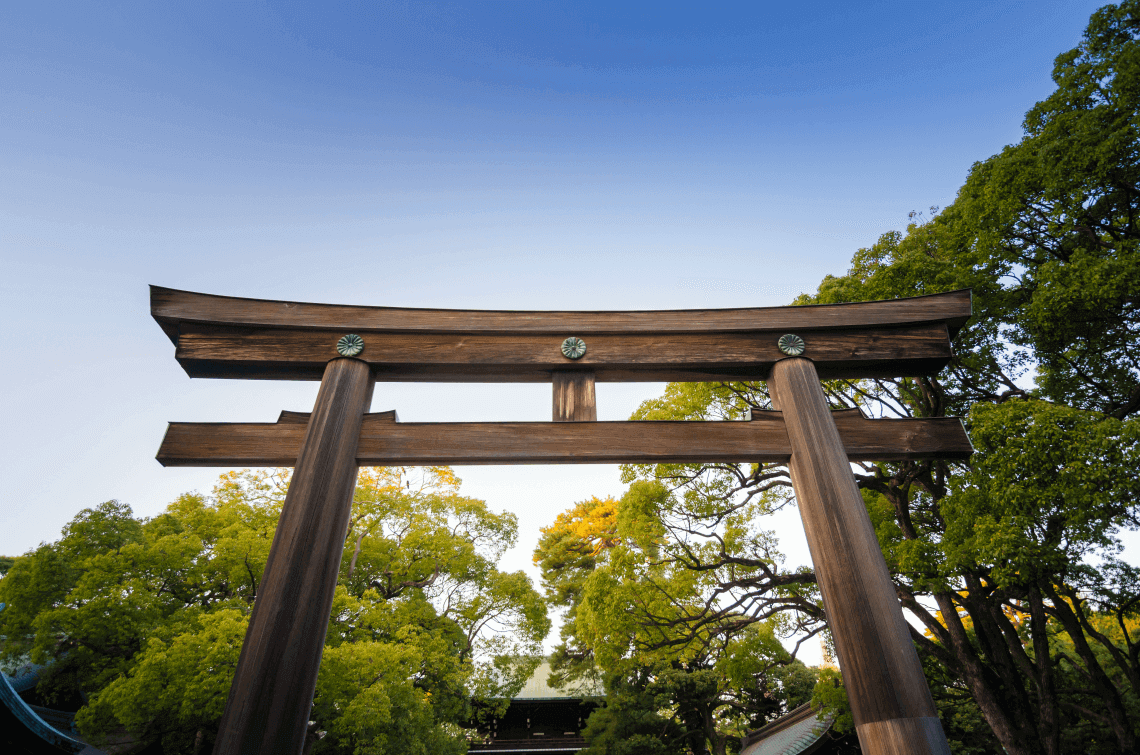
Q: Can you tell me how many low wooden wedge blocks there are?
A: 4